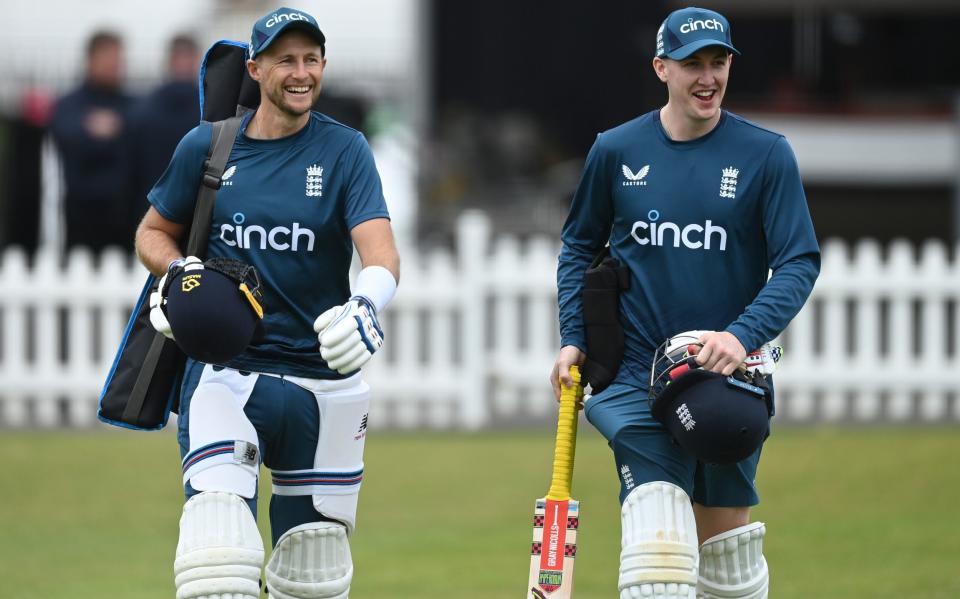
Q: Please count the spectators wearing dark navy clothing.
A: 2